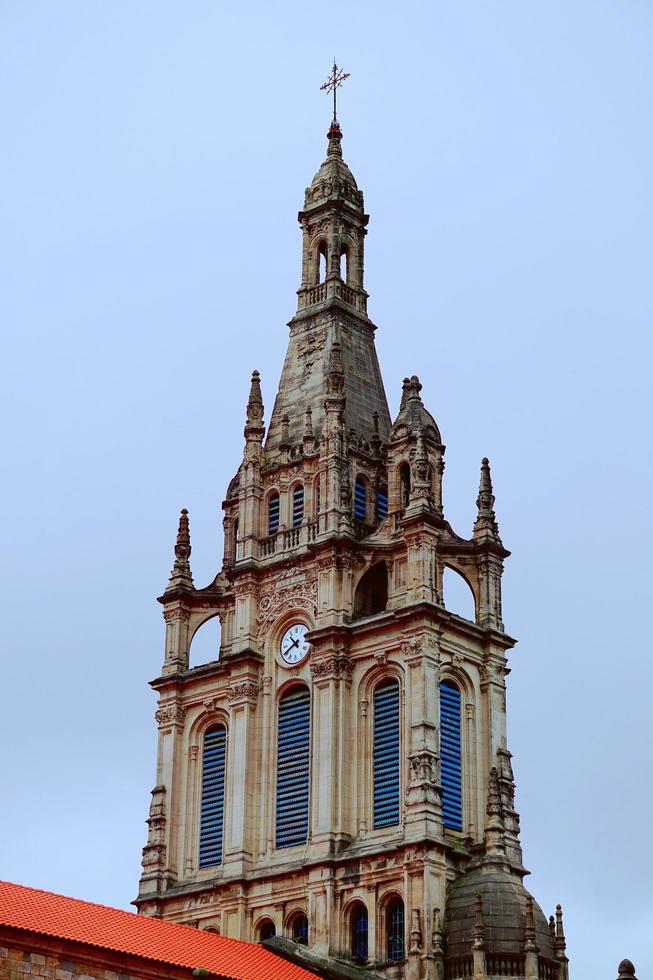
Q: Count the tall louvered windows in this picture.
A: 4